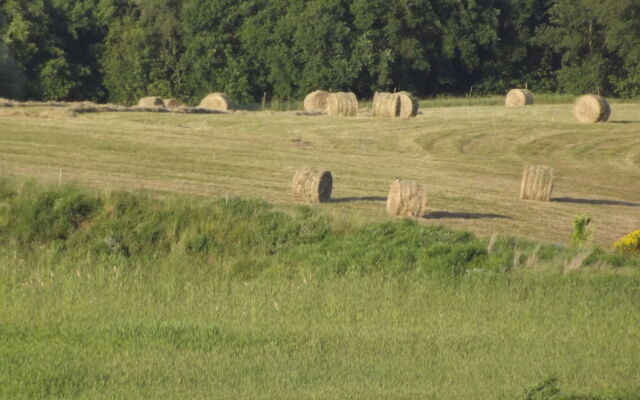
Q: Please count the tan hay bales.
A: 12